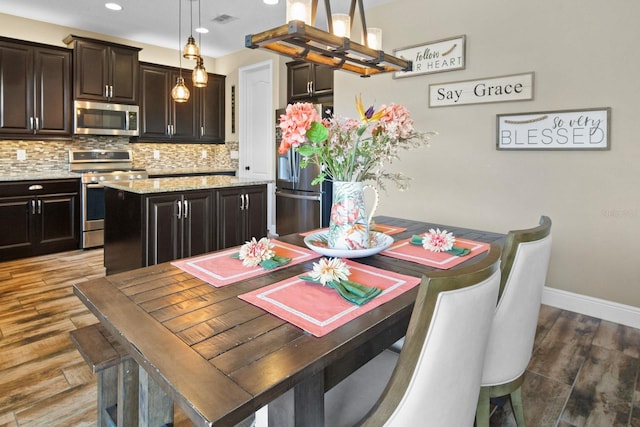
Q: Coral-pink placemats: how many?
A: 4